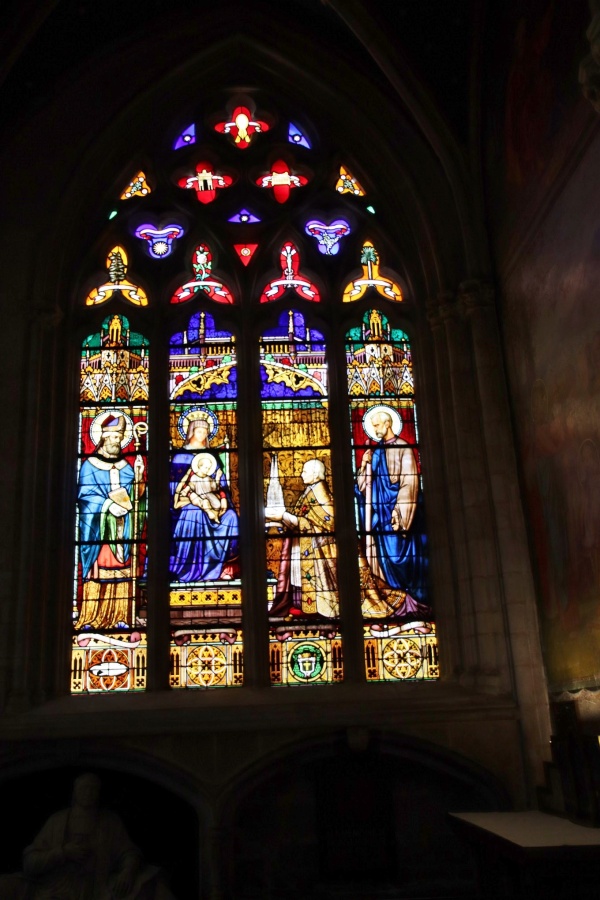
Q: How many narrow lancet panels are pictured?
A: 4